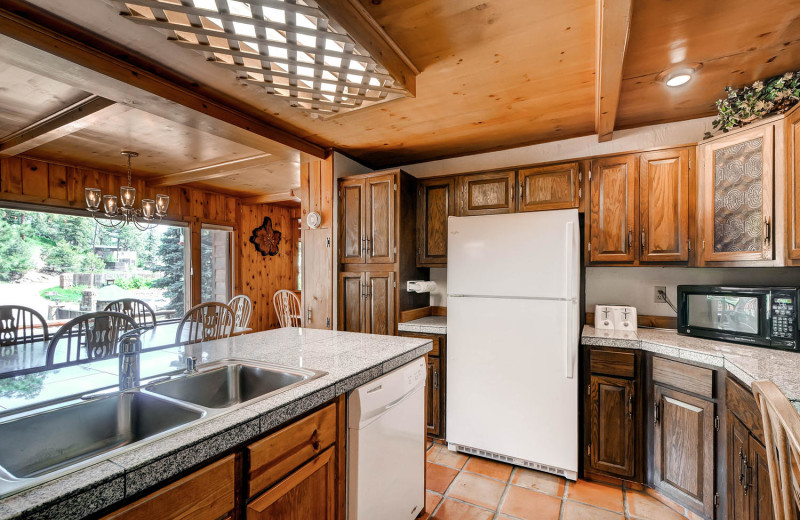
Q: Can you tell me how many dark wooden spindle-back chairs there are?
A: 4